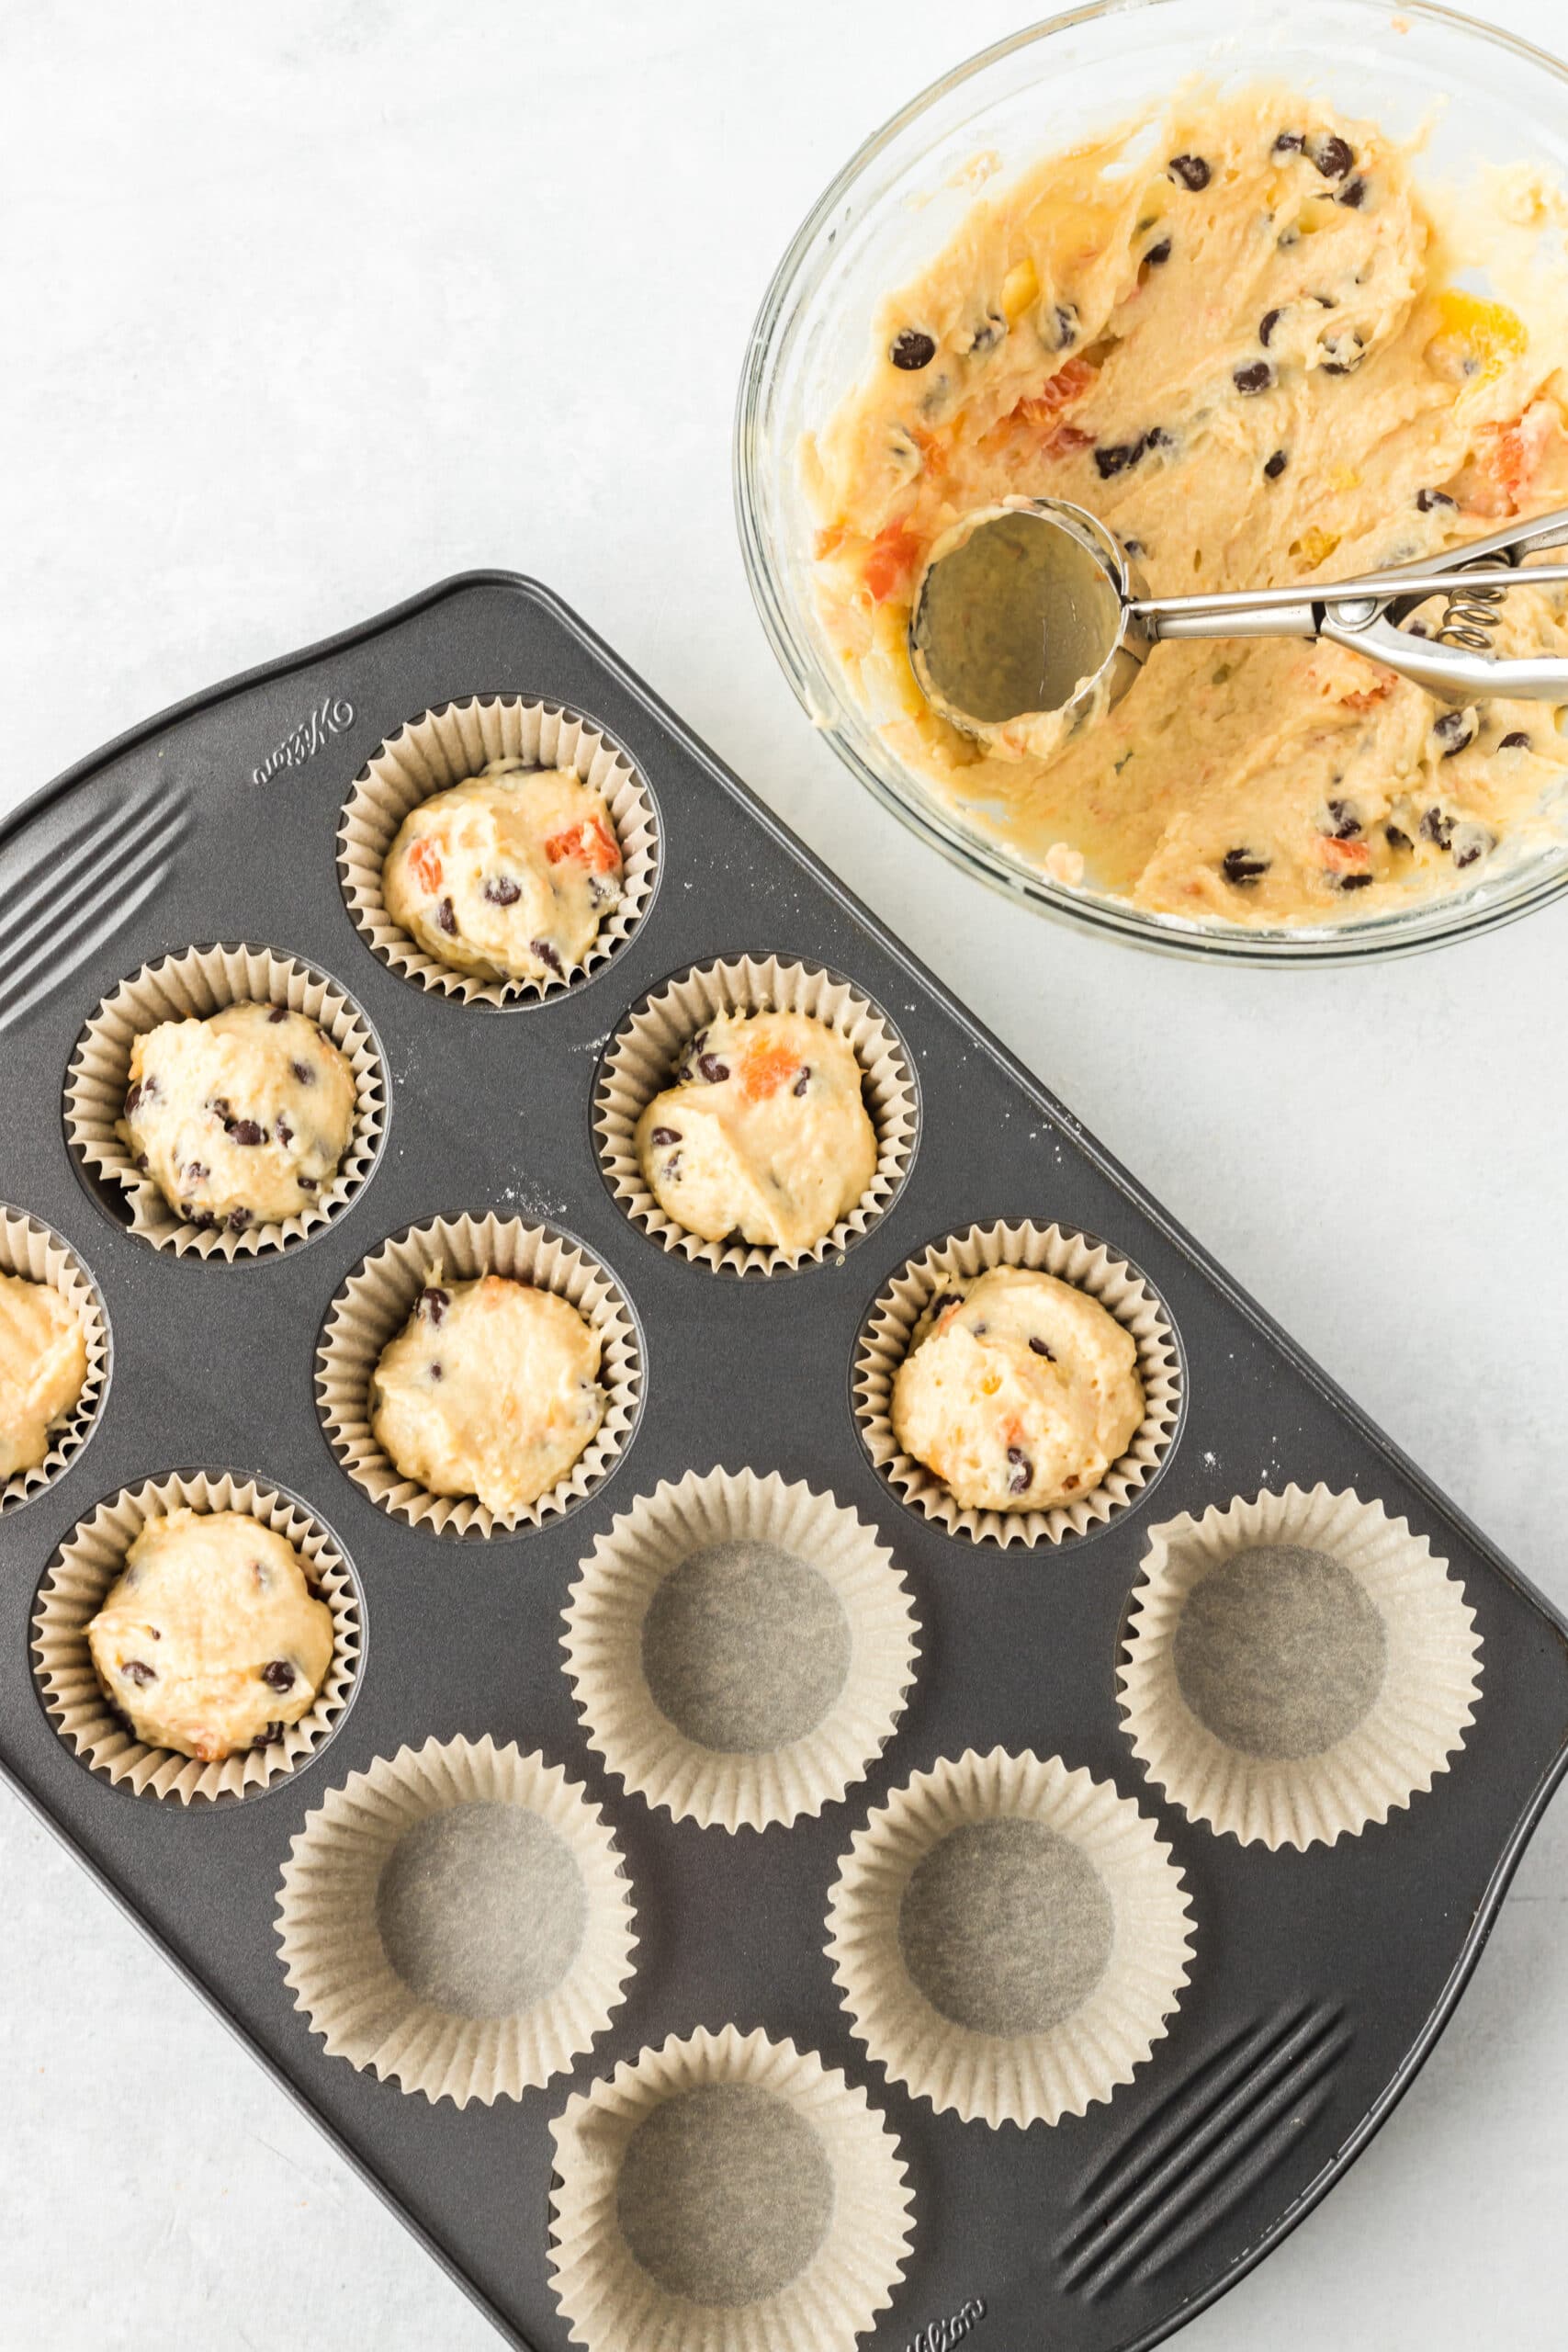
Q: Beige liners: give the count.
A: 12